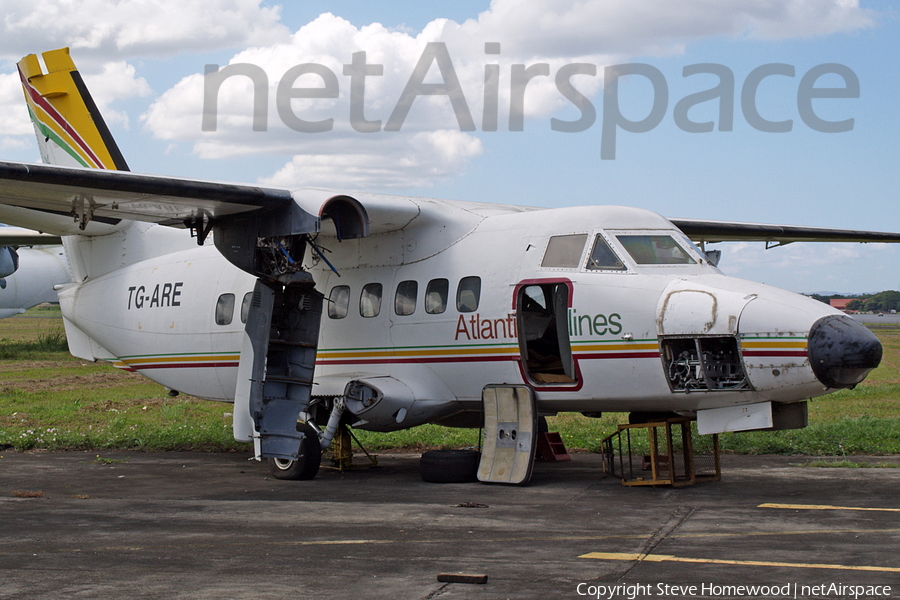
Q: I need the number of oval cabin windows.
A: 7